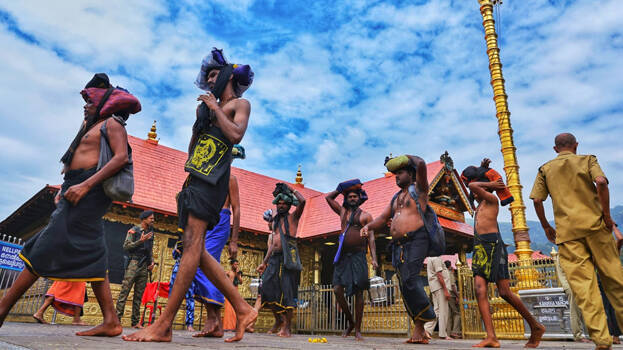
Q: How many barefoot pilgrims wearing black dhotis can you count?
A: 6